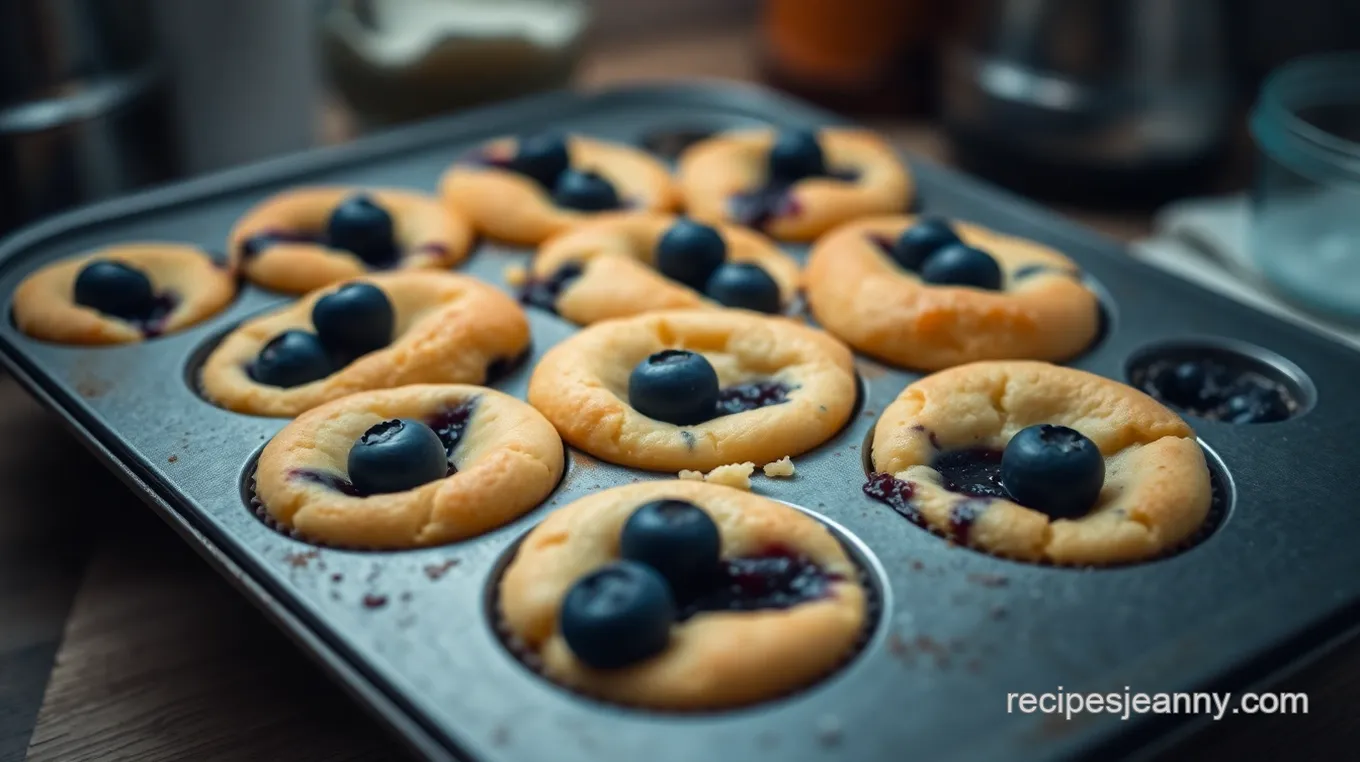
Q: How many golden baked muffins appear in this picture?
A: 11